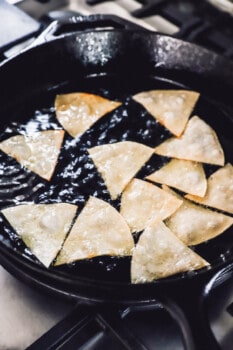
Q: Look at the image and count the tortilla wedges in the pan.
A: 12